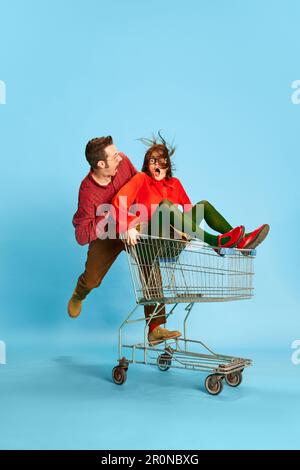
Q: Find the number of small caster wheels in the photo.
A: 4